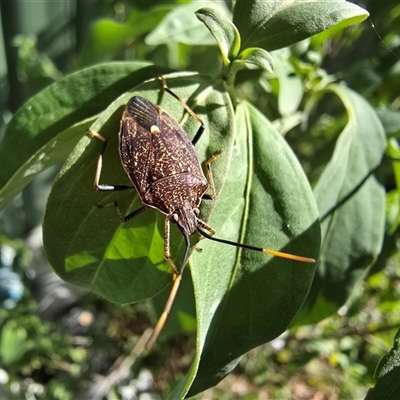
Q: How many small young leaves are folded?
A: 2